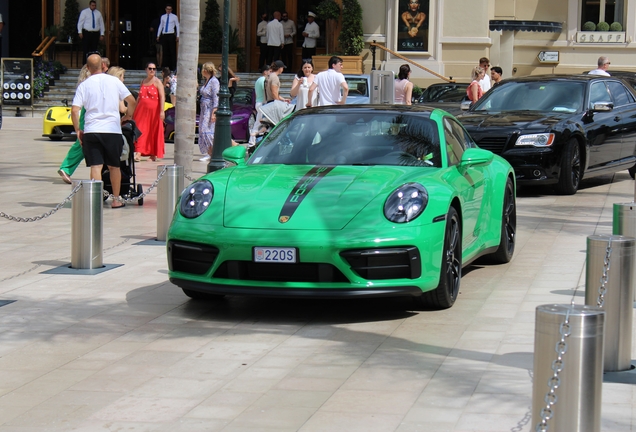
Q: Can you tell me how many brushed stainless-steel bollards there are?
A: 5